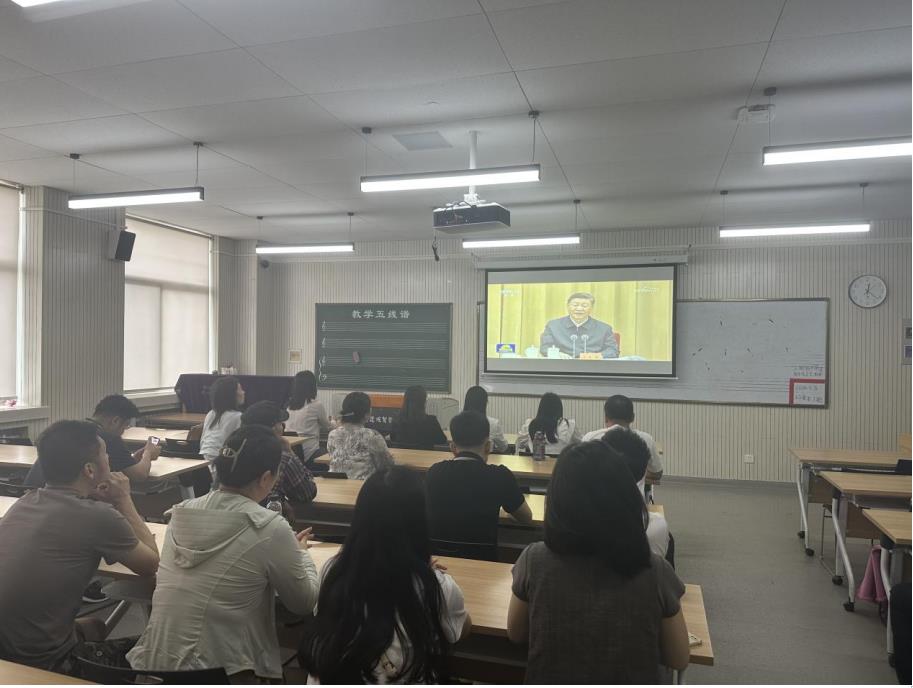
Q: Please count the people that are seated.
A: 15